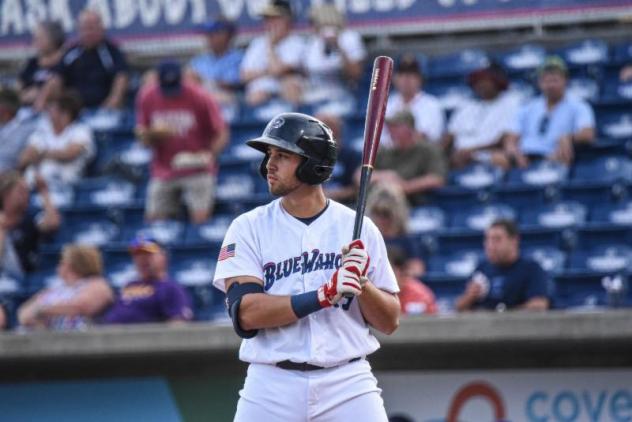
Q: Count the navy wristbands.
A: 1